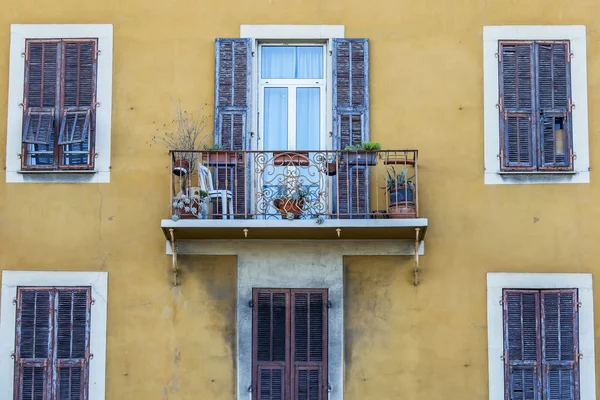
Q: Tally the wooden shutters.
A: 12